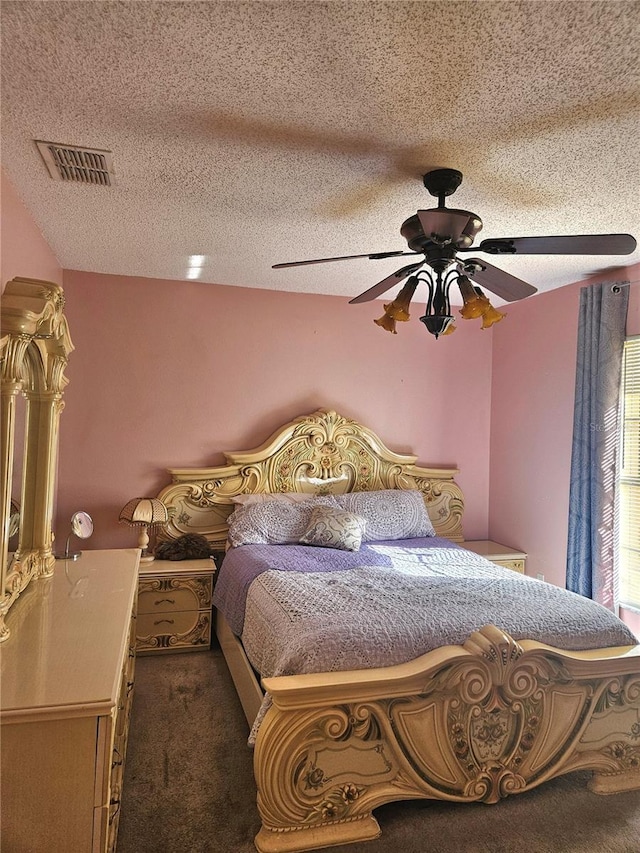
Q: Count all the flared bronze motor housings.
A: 1